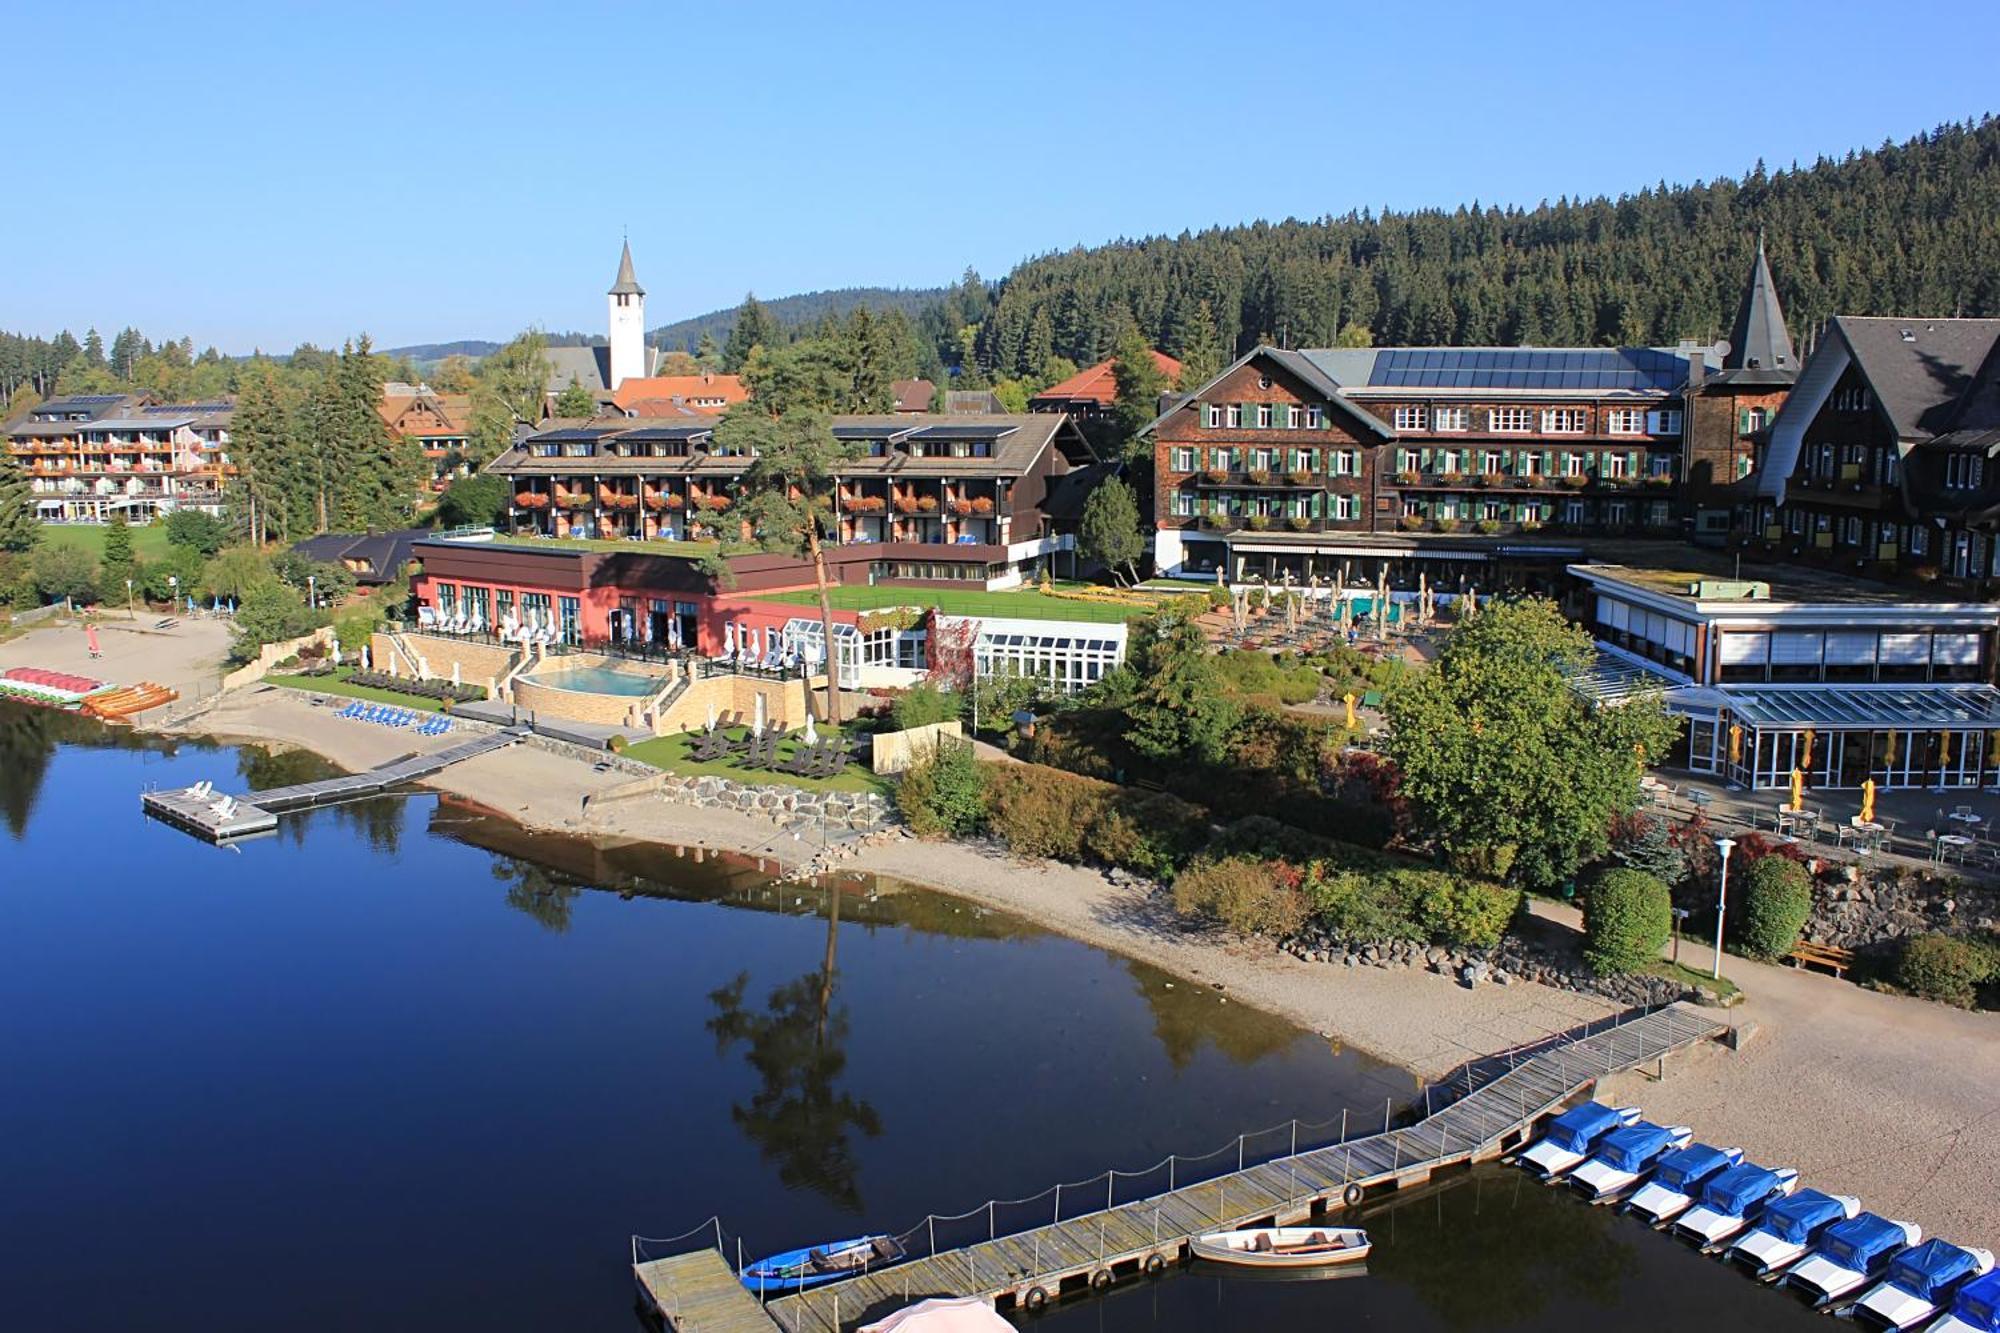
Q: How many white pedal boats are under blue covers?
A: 8